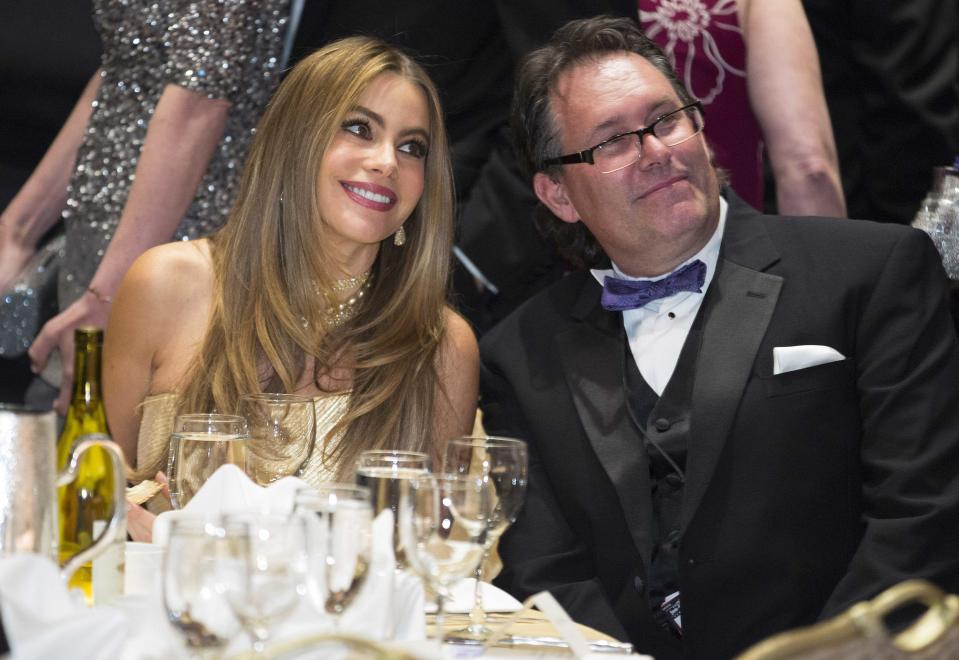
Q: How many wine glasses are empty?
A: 2